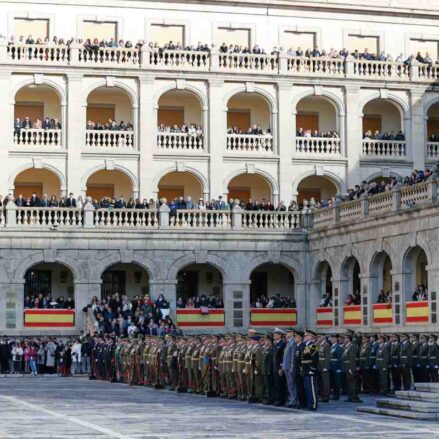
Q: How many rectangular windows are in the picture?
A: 7